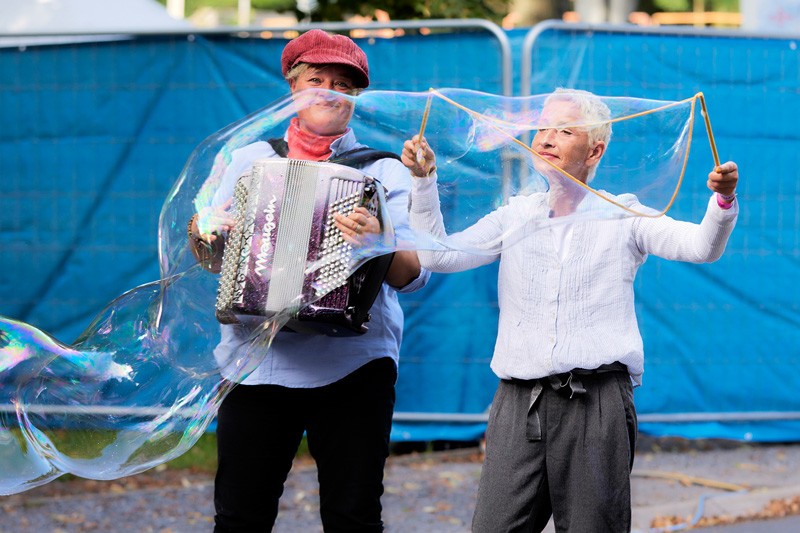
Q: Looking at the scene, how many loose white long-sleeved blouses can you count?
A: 1